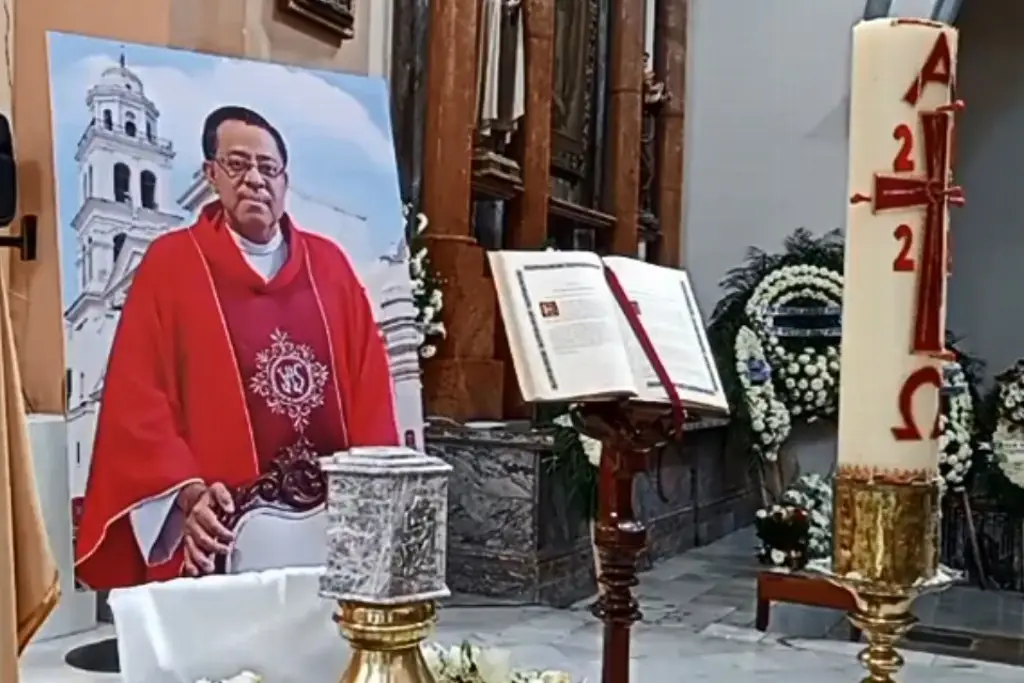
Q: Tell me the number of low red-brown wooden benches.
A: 1